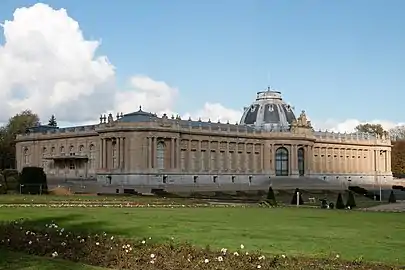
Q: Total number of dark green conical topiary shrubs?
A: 5